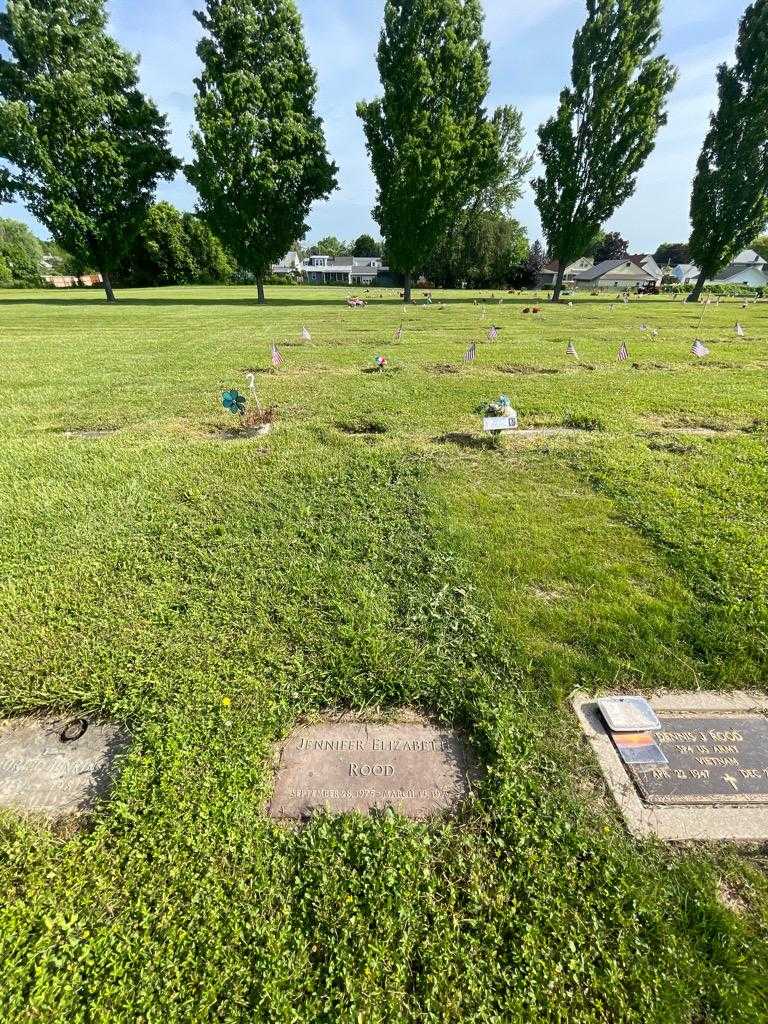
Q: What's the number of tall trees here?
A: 5